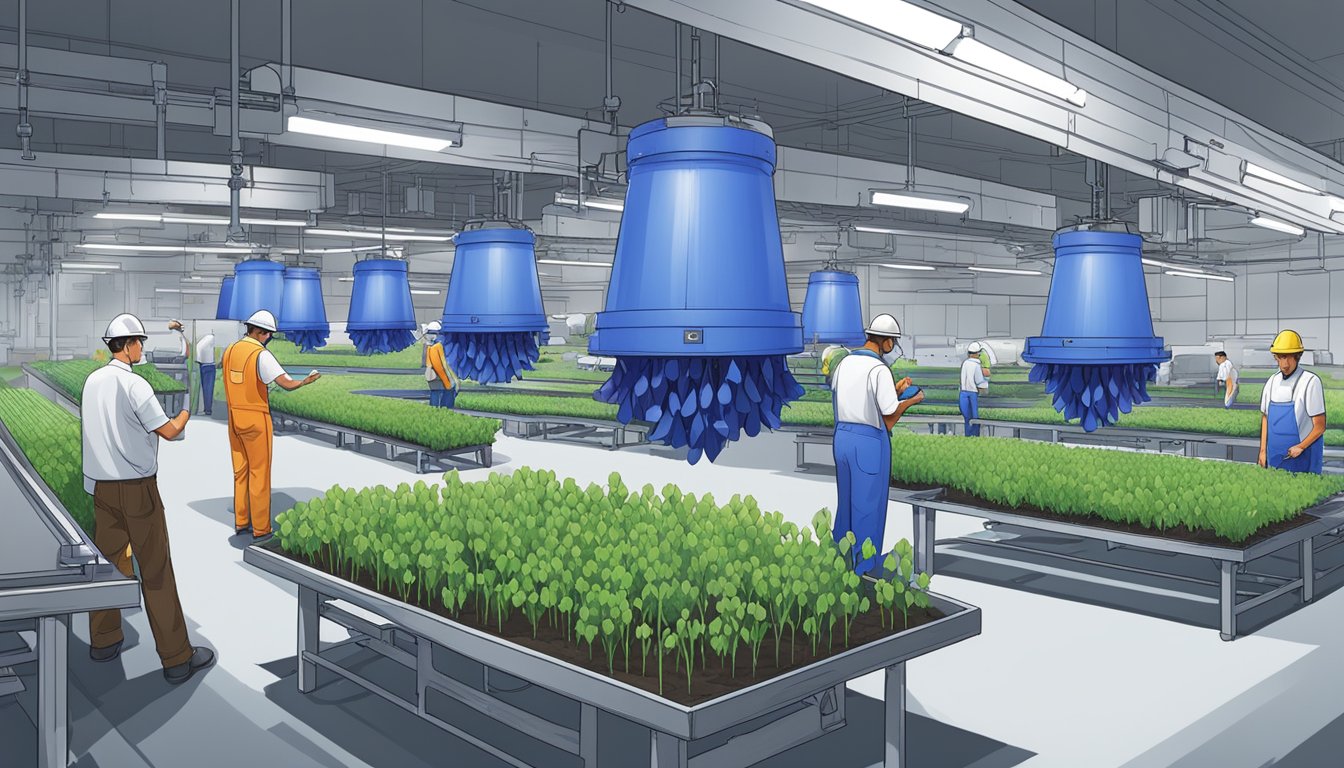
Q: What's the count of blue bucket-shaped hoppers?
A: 8